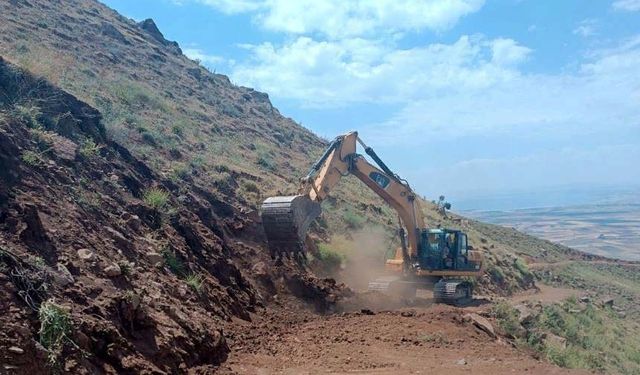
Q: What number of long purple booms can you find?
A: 0